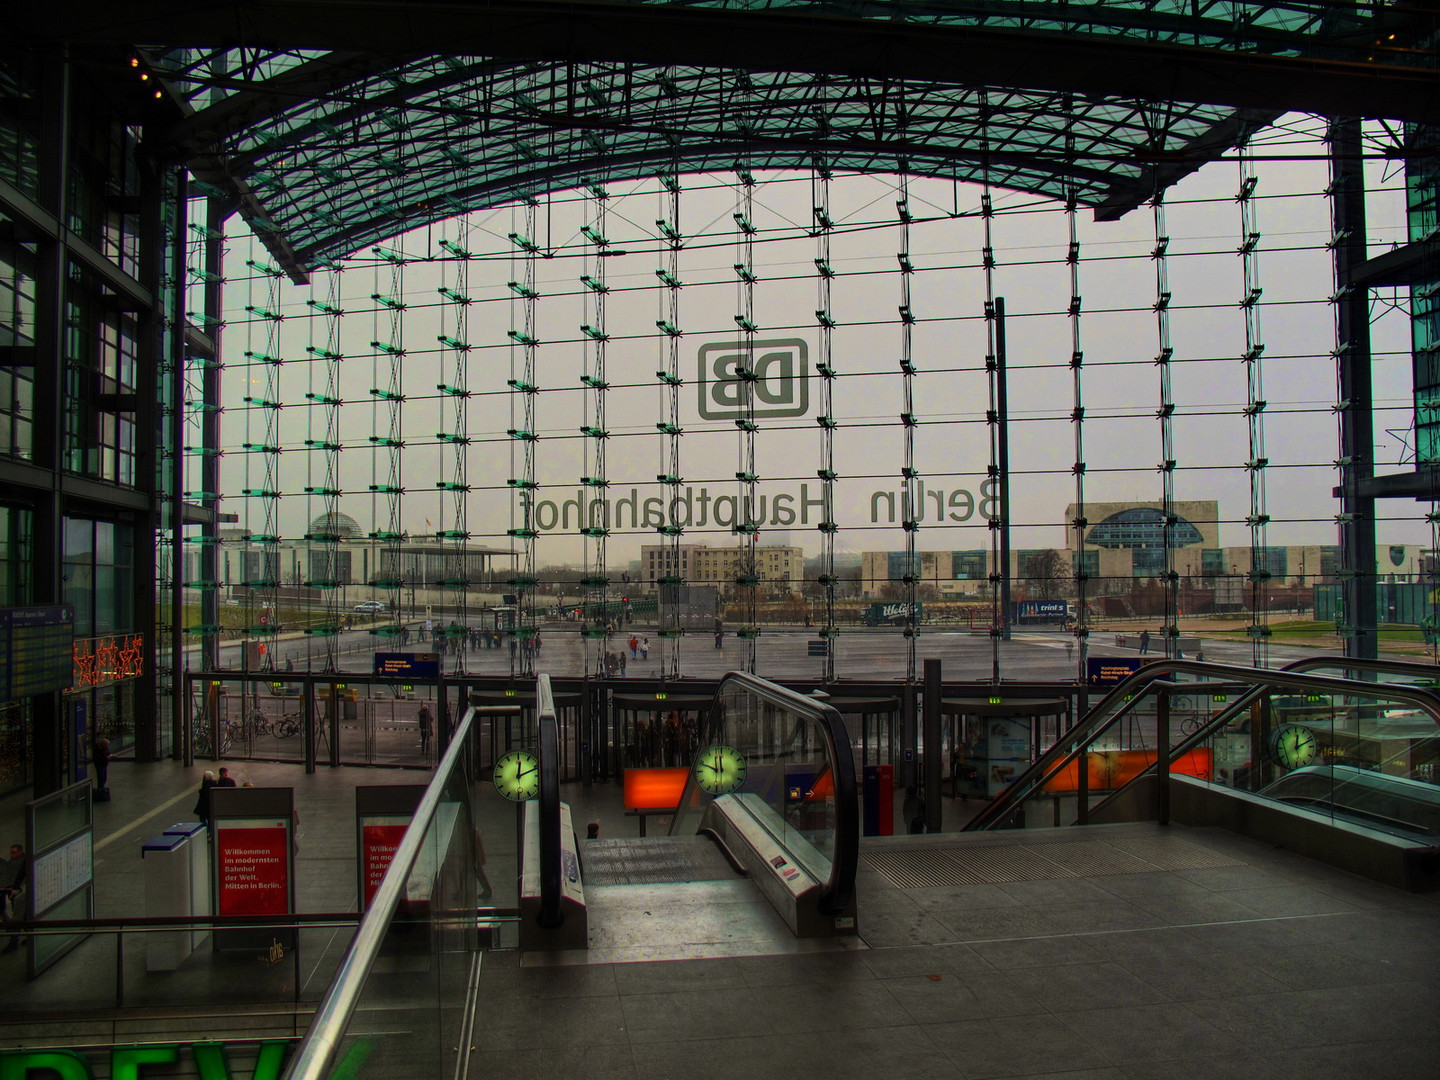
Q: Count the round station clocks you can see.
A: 3